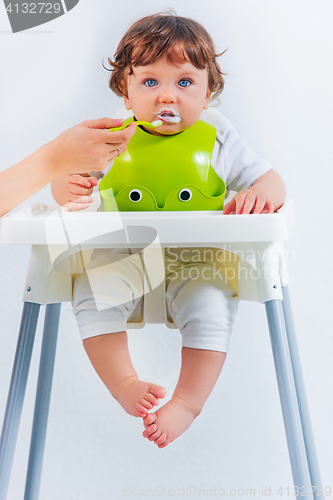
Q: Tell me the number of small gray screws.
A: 2